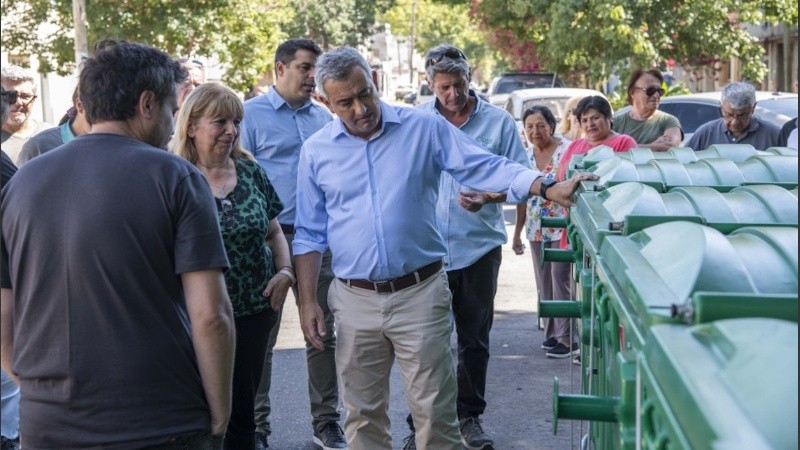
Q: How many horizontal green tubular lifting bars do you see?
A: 4